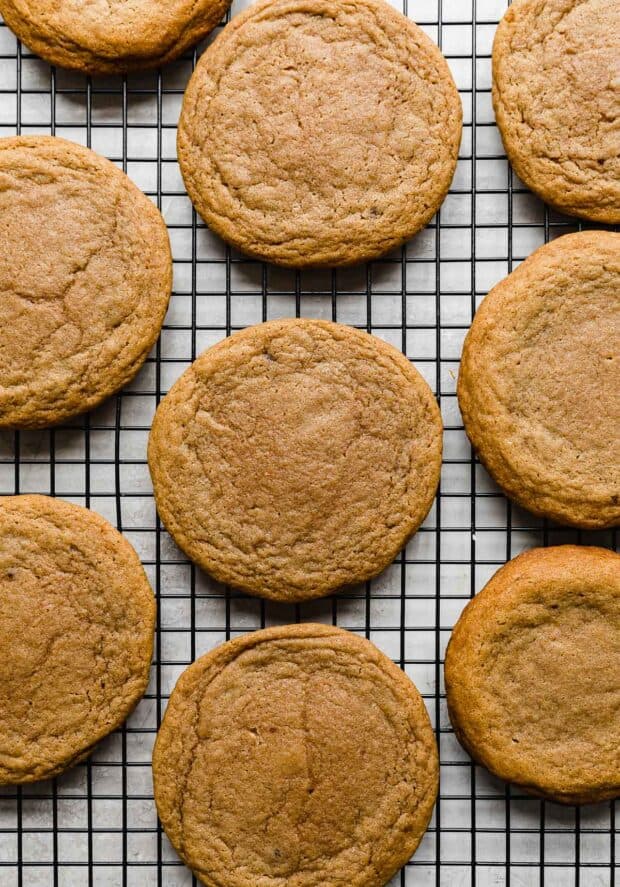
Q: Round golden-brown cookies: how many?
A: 9